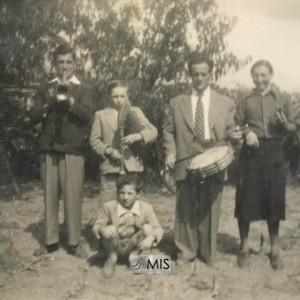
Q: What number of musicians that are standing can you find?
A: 4